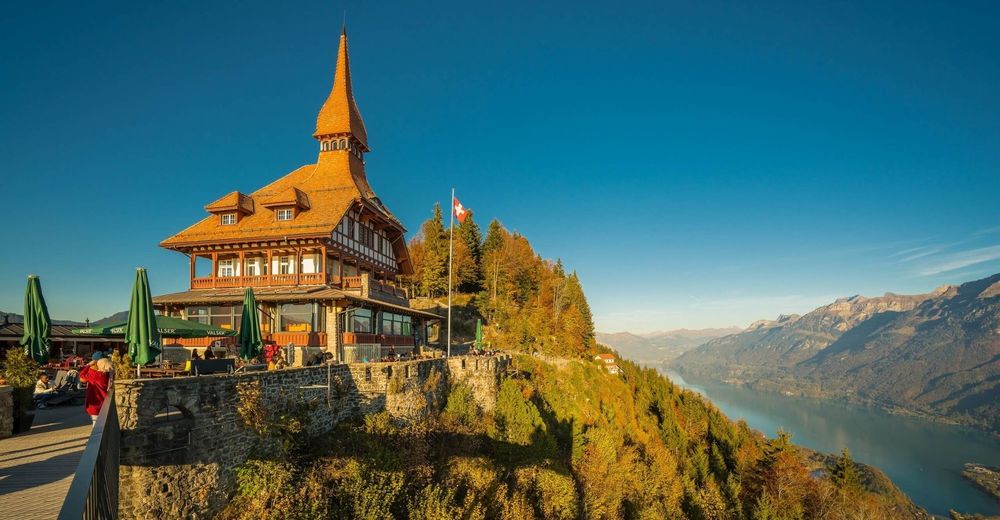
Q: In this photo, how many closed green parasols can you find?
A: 4